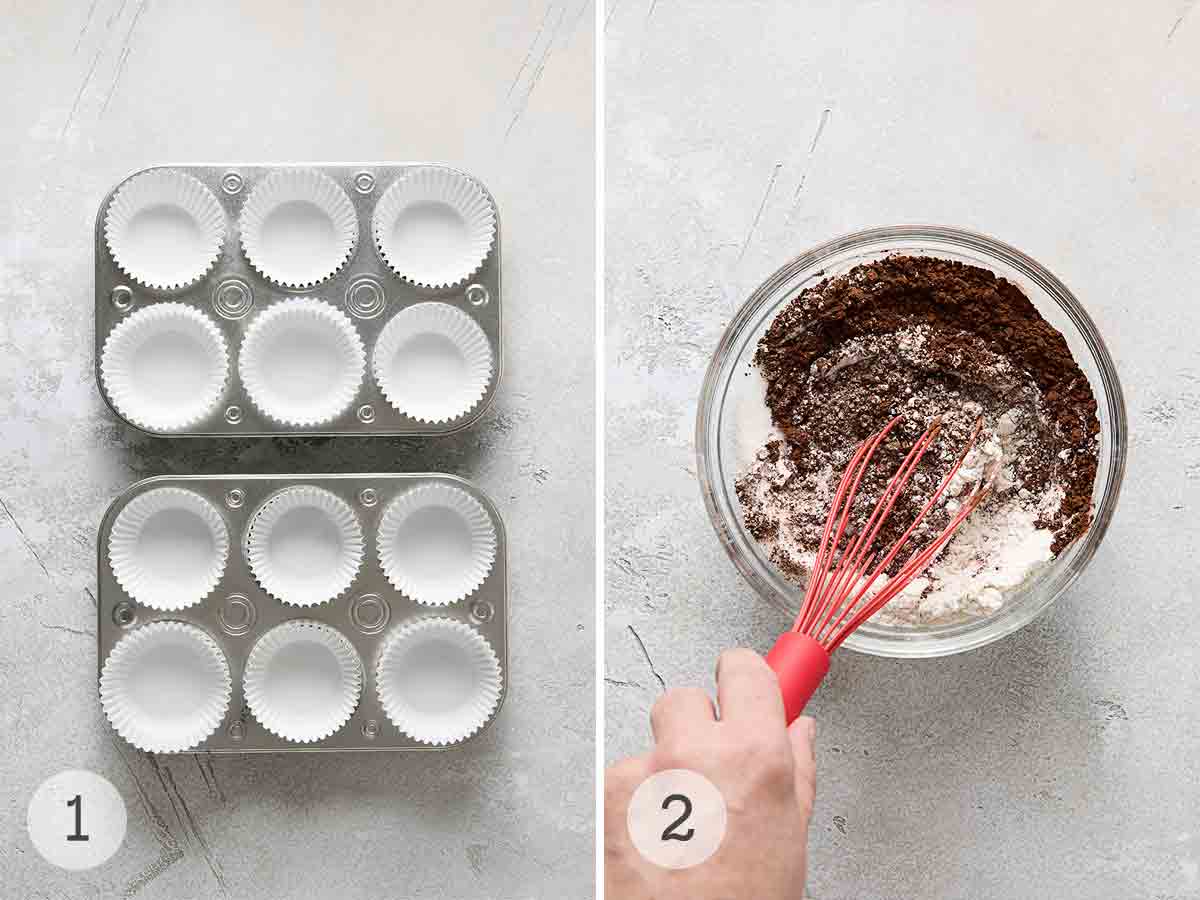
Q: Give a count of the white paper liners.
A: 12